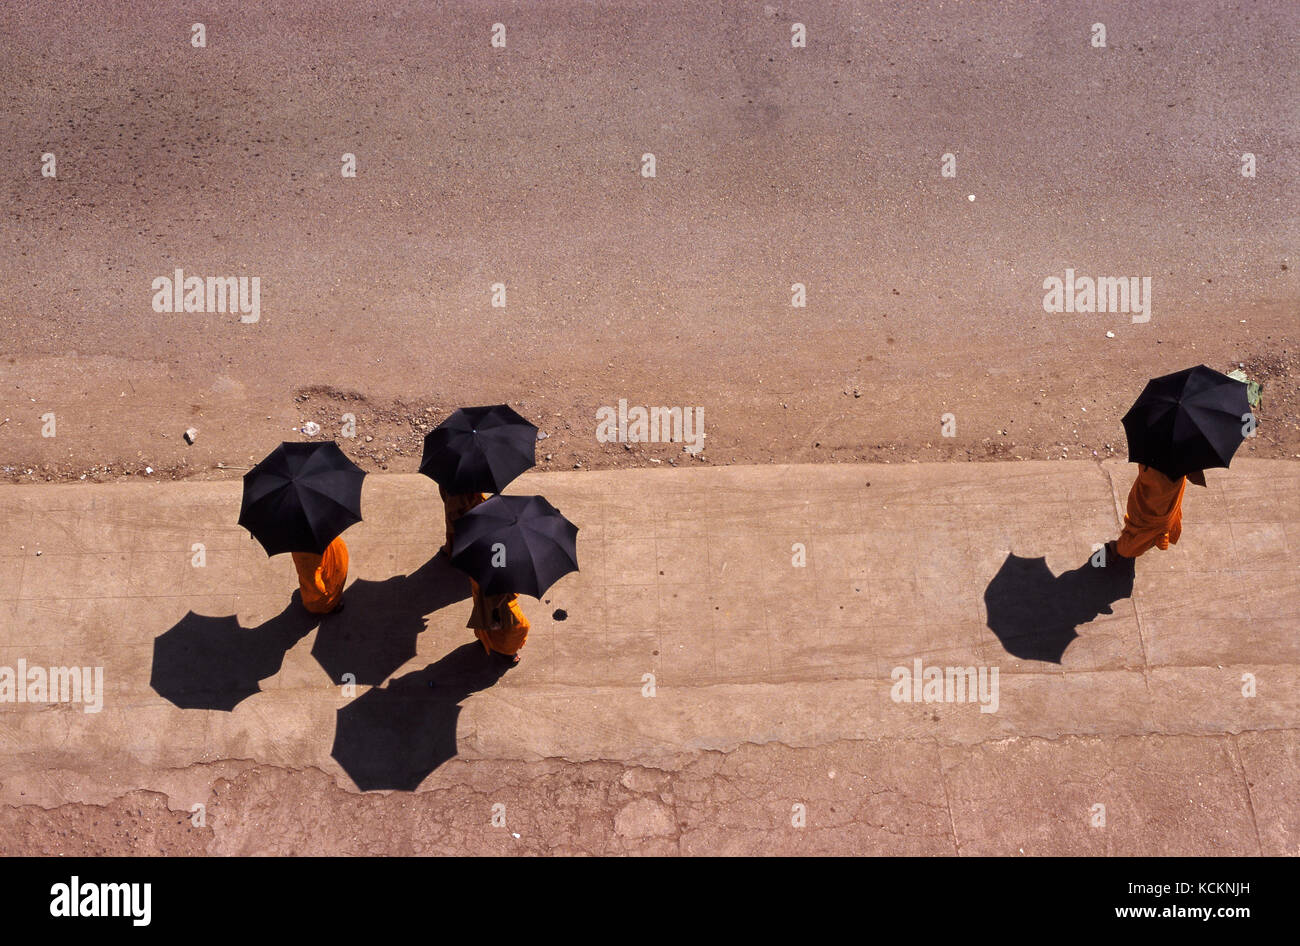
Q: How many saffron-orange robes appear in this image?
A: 4